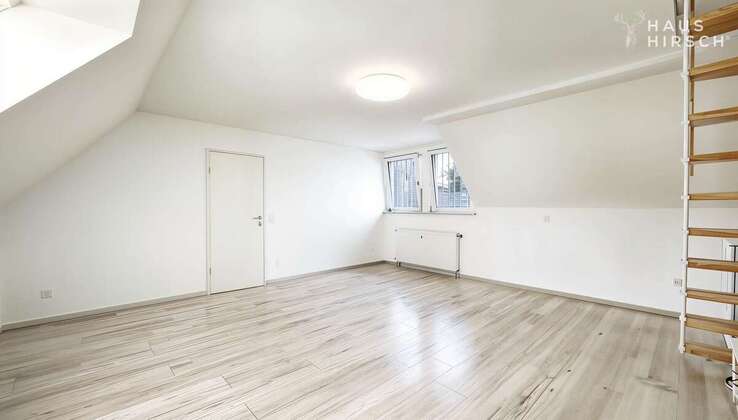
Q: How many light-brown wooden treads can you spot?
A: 10